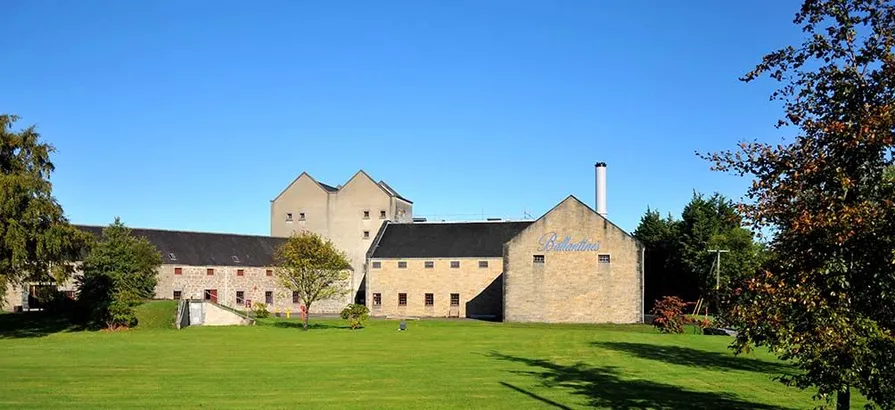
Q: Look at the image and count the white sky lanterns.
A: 0